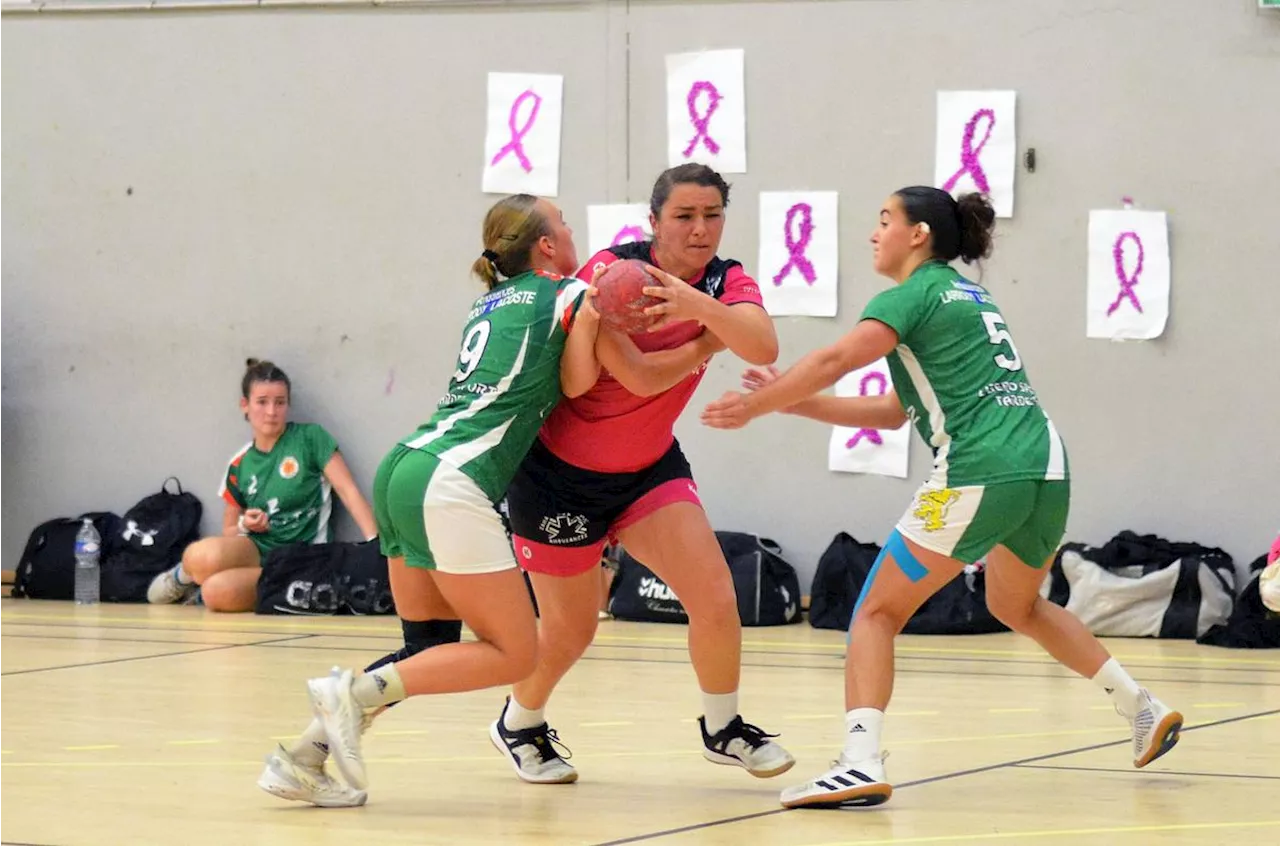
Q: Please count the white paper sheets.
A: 7